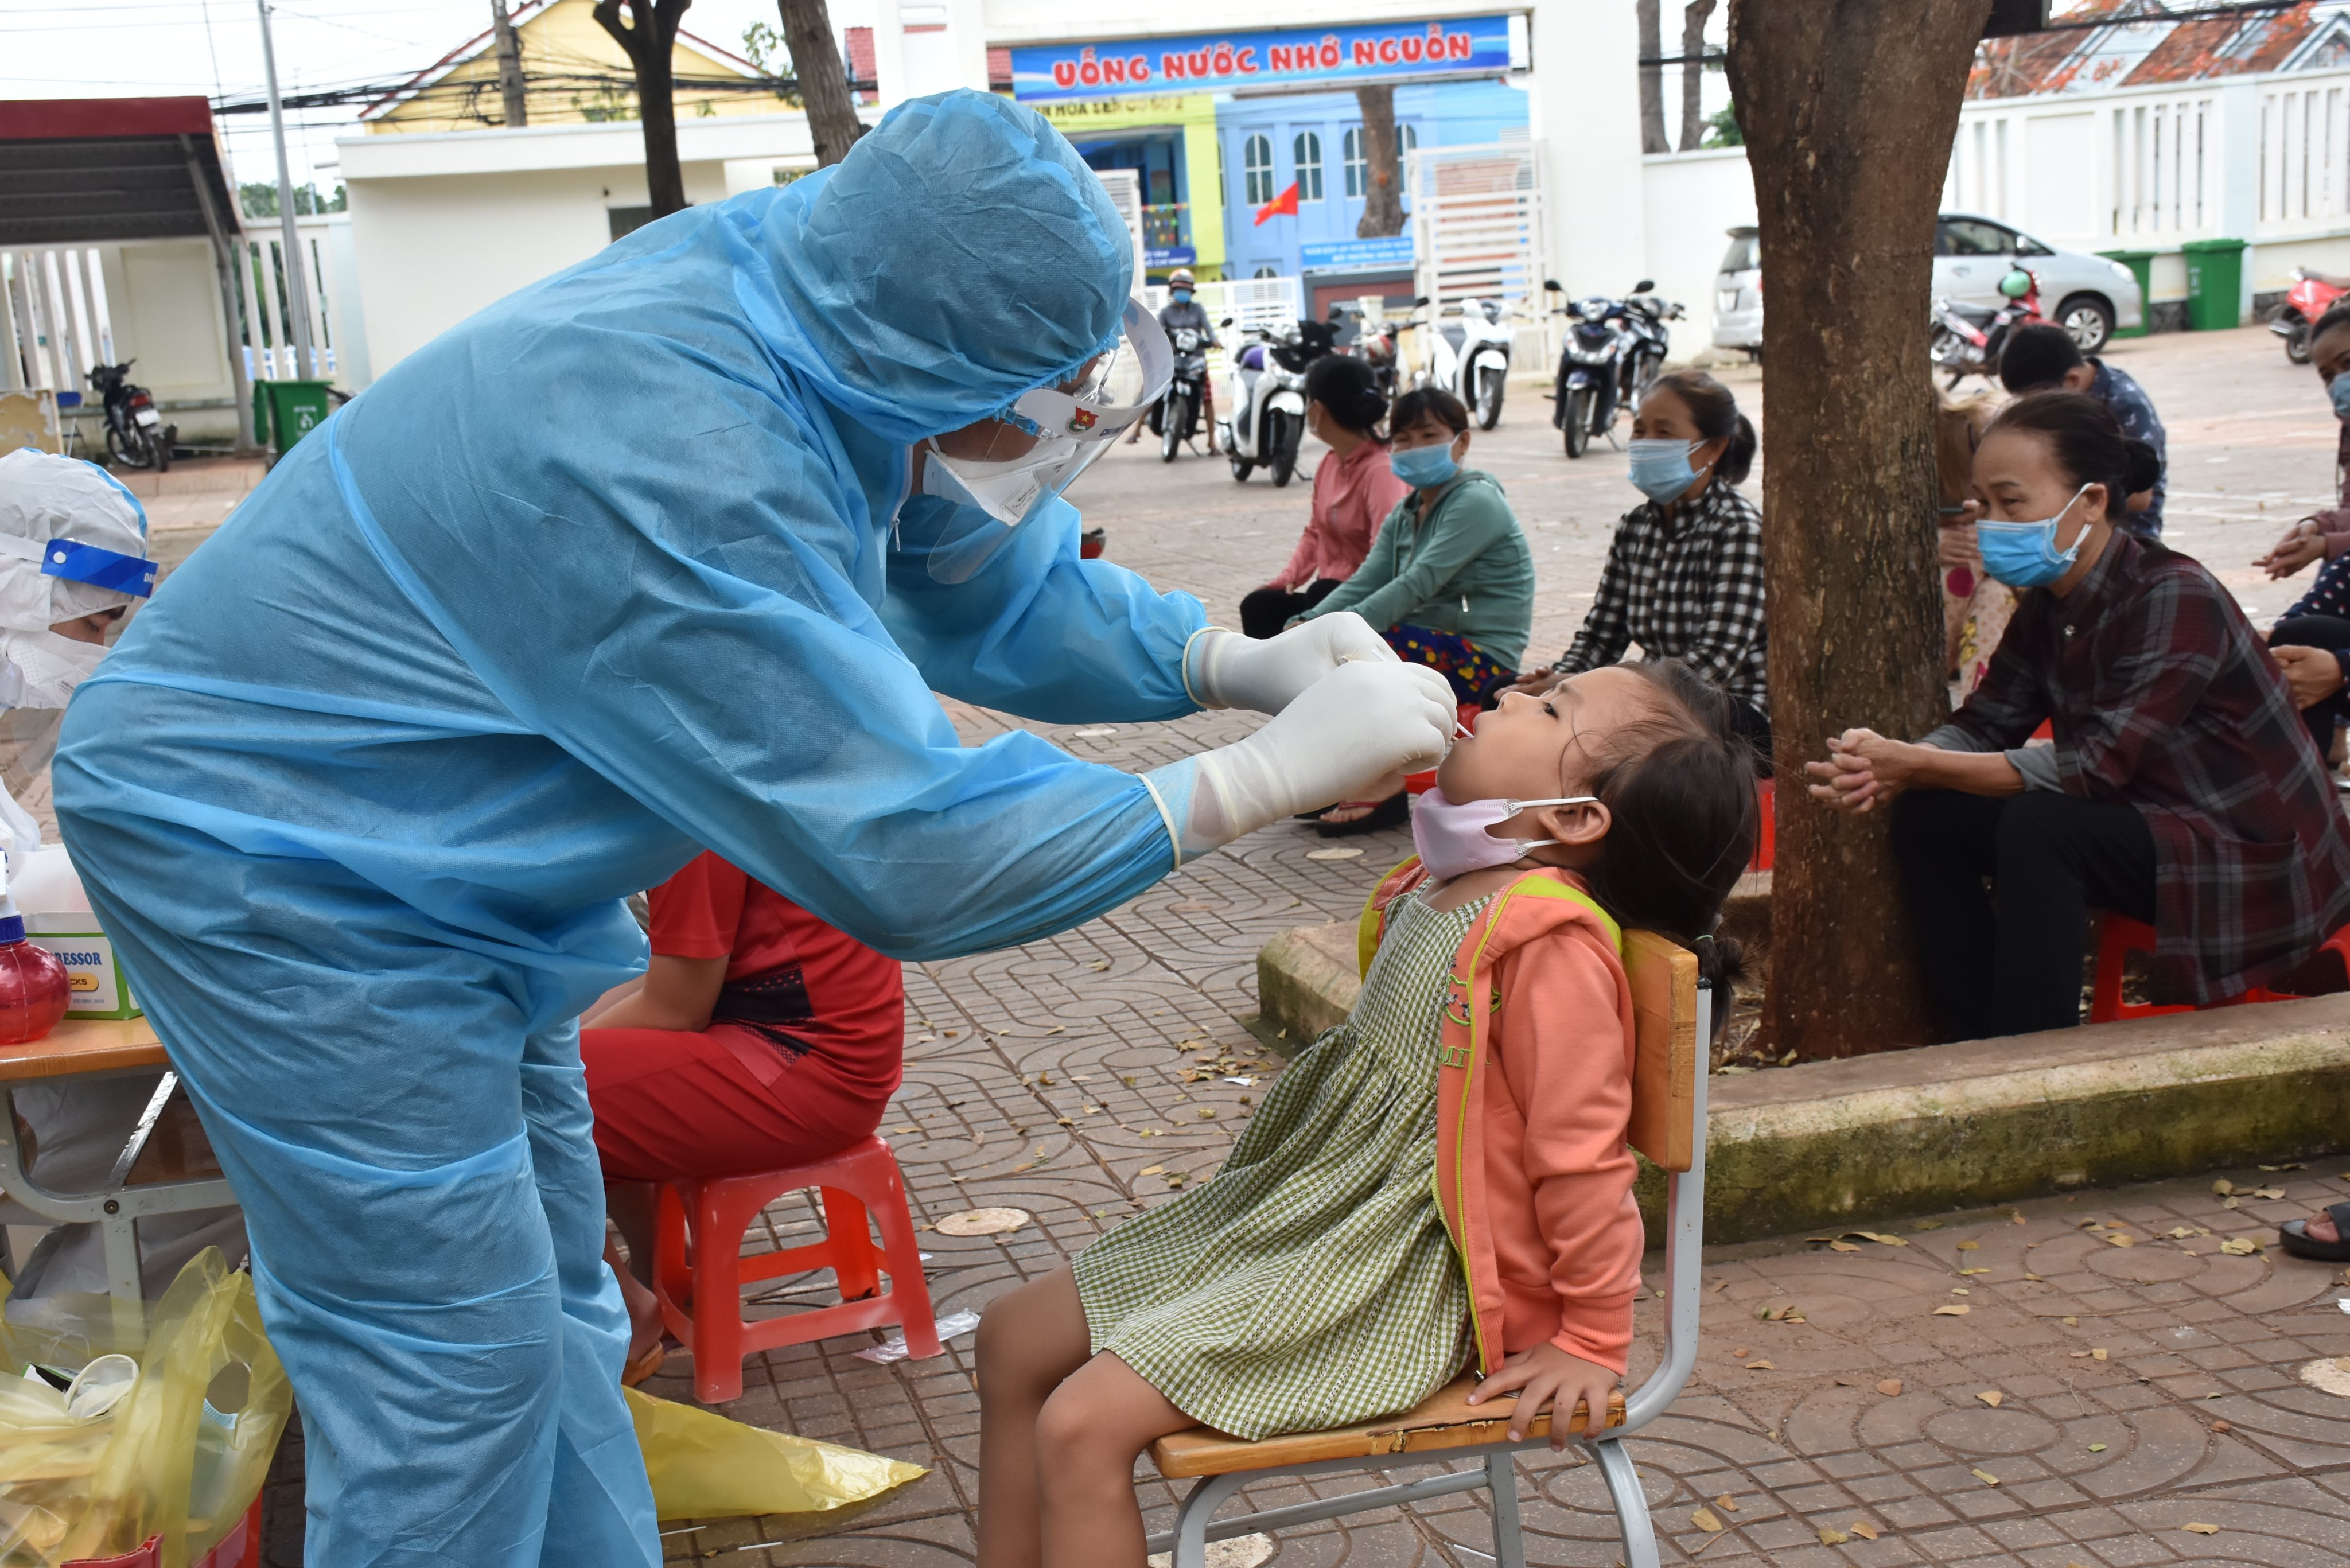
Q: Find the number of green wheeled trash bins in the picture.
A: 3